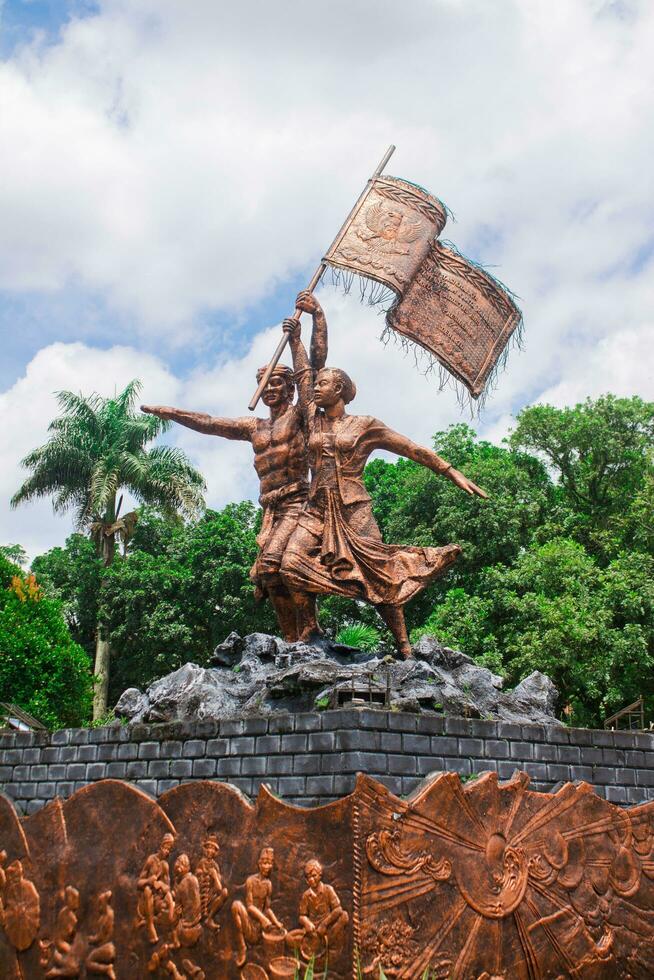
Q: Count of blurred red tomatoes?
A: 0